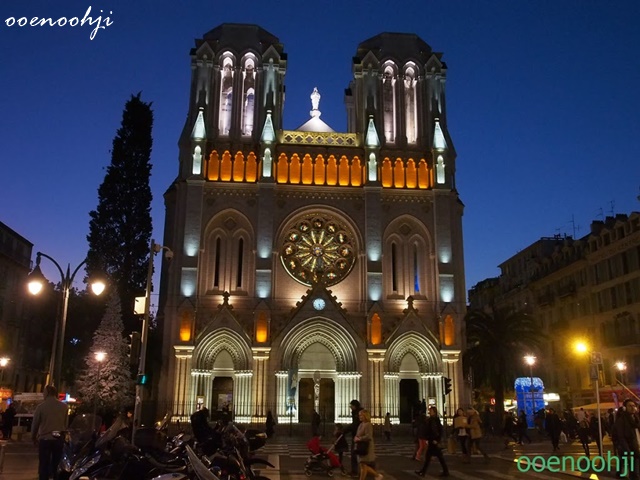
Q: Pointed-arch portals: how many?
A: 3